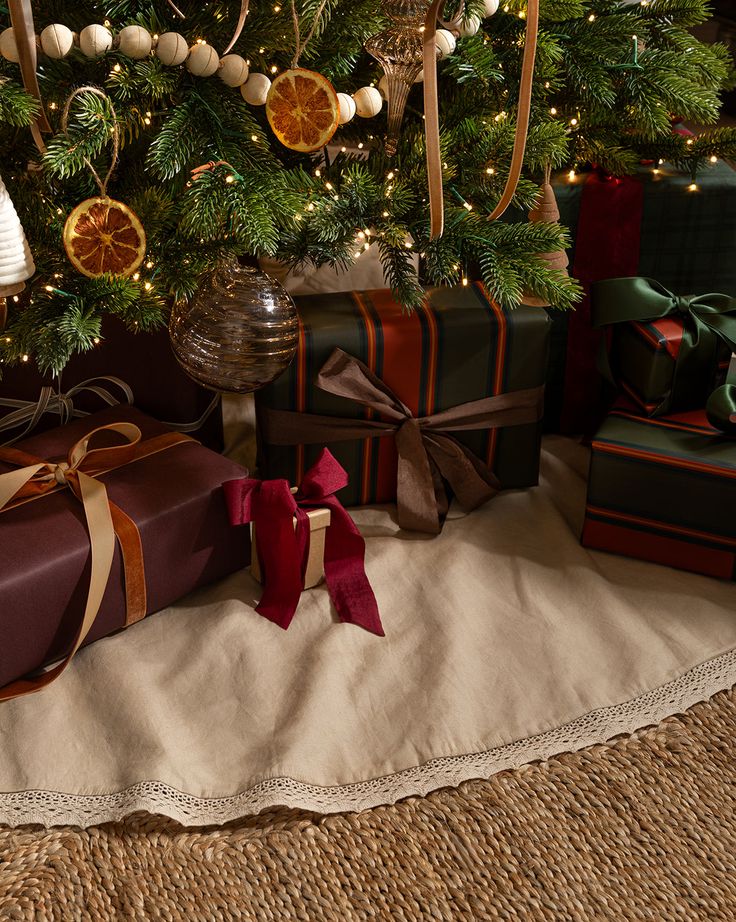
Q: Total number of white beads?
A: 15